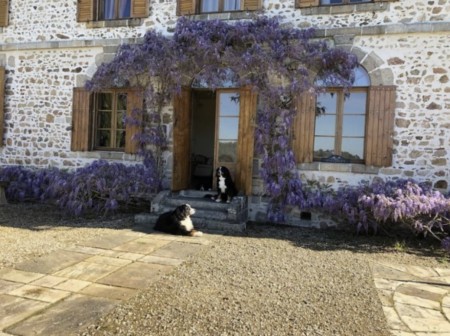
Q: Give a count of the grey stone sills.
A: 5